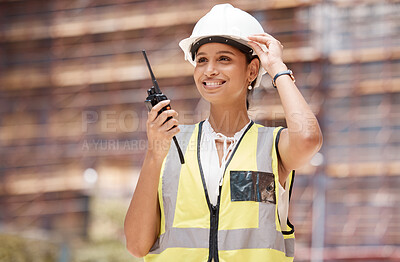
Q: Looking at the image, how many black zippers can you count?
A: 1